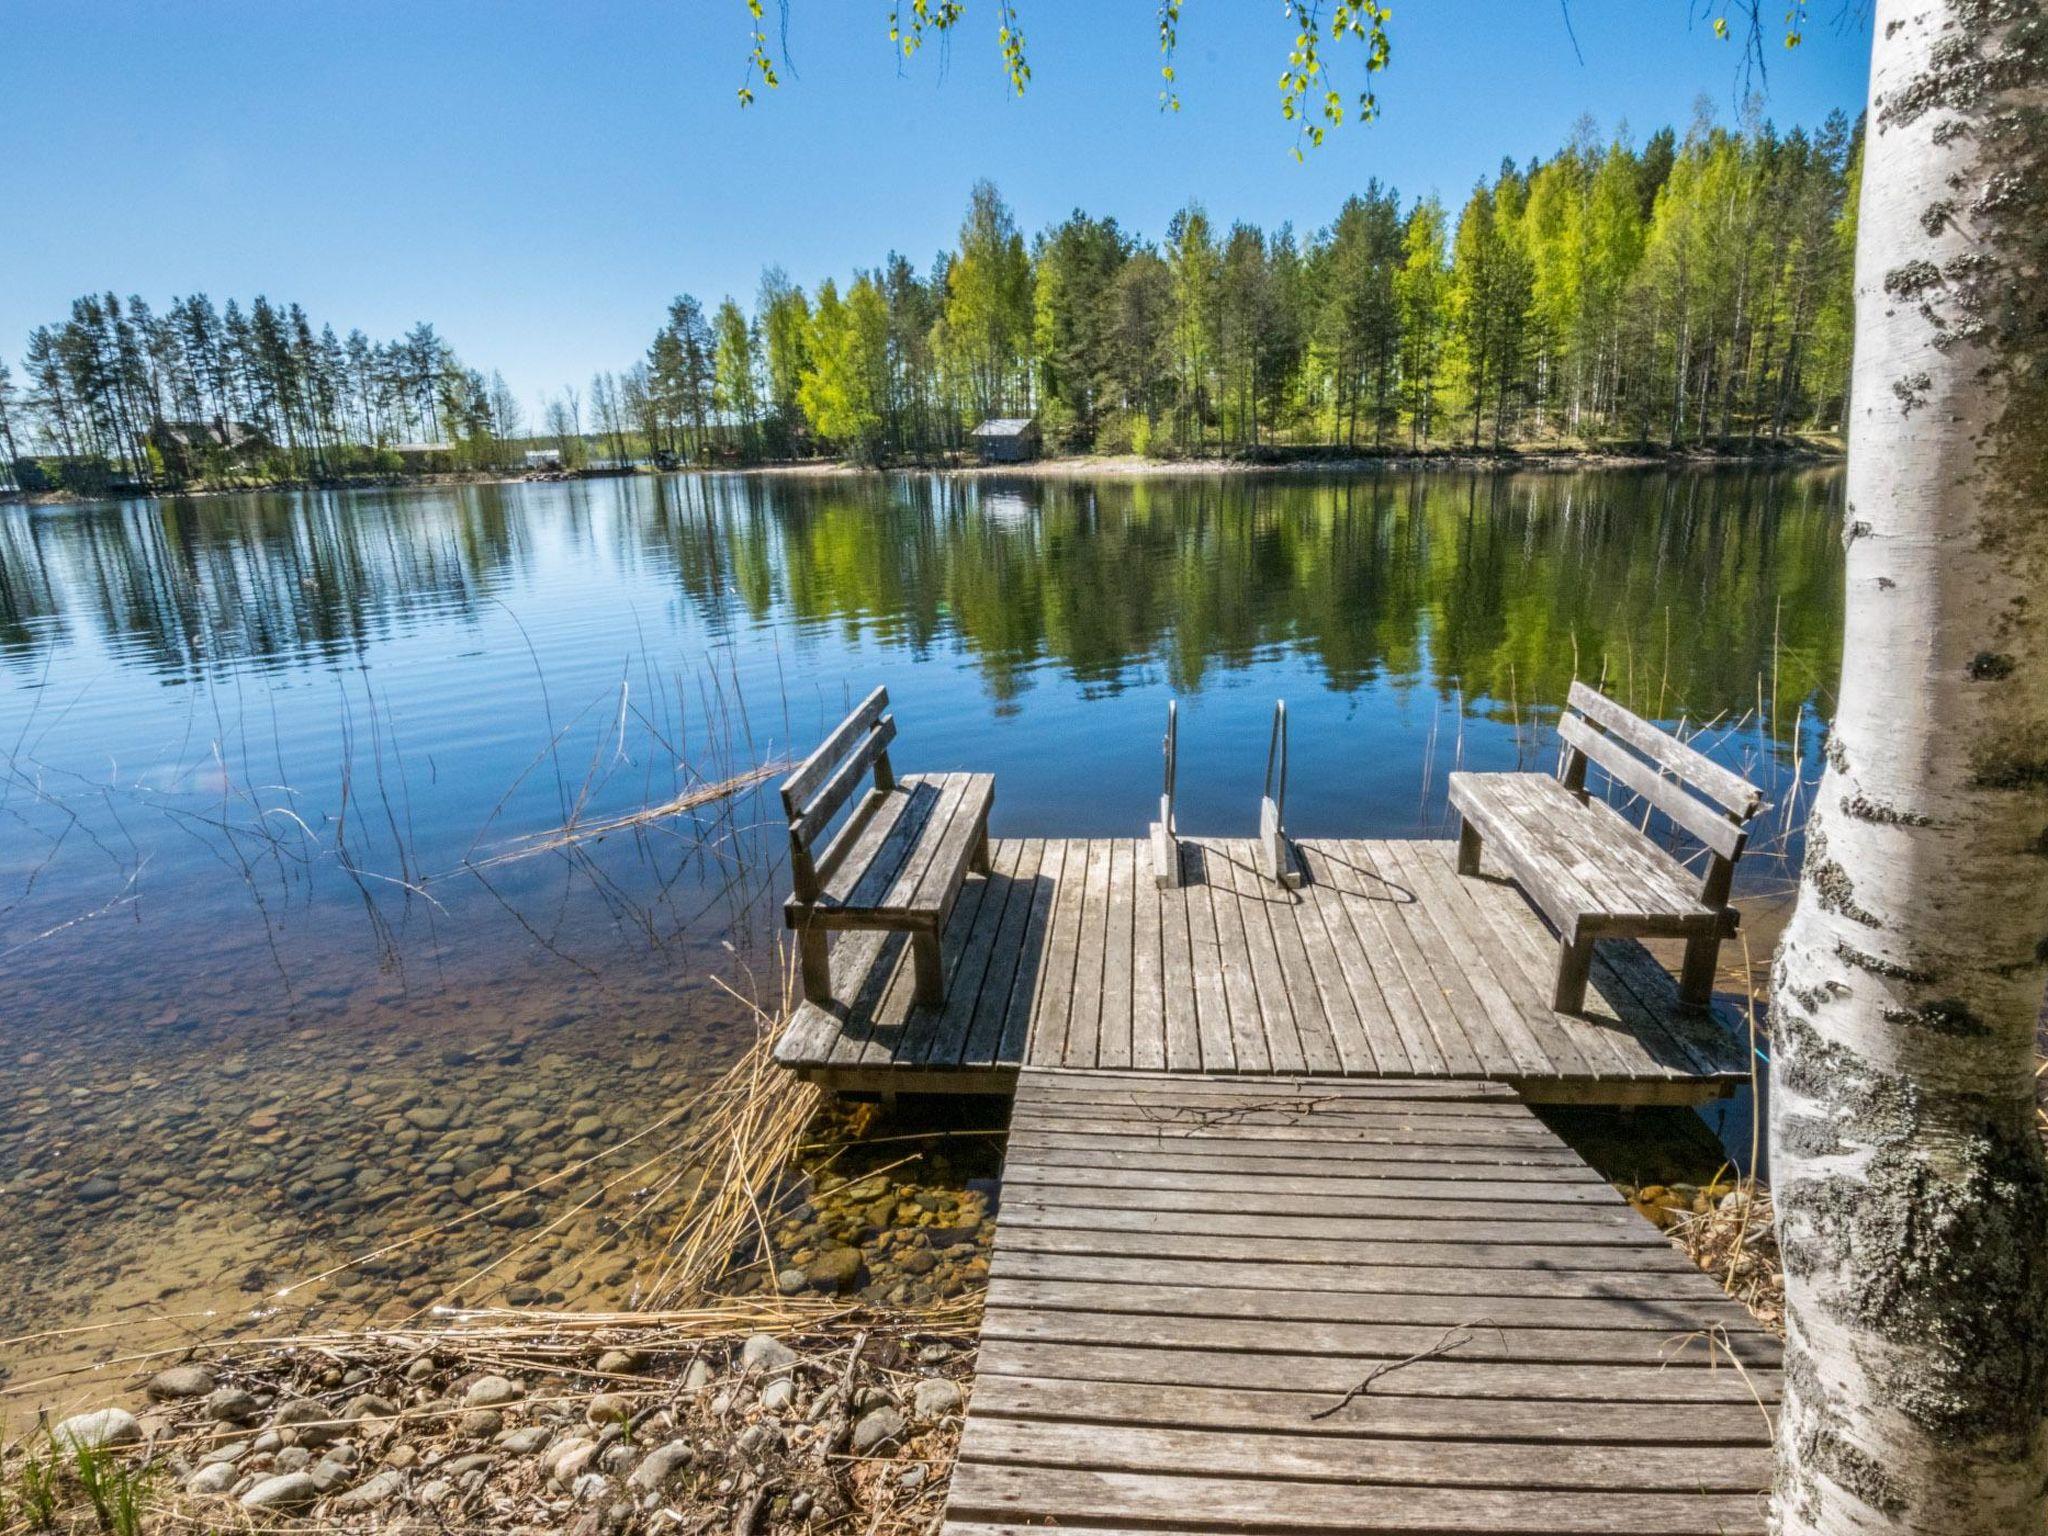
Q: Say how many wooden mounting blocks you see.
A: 2